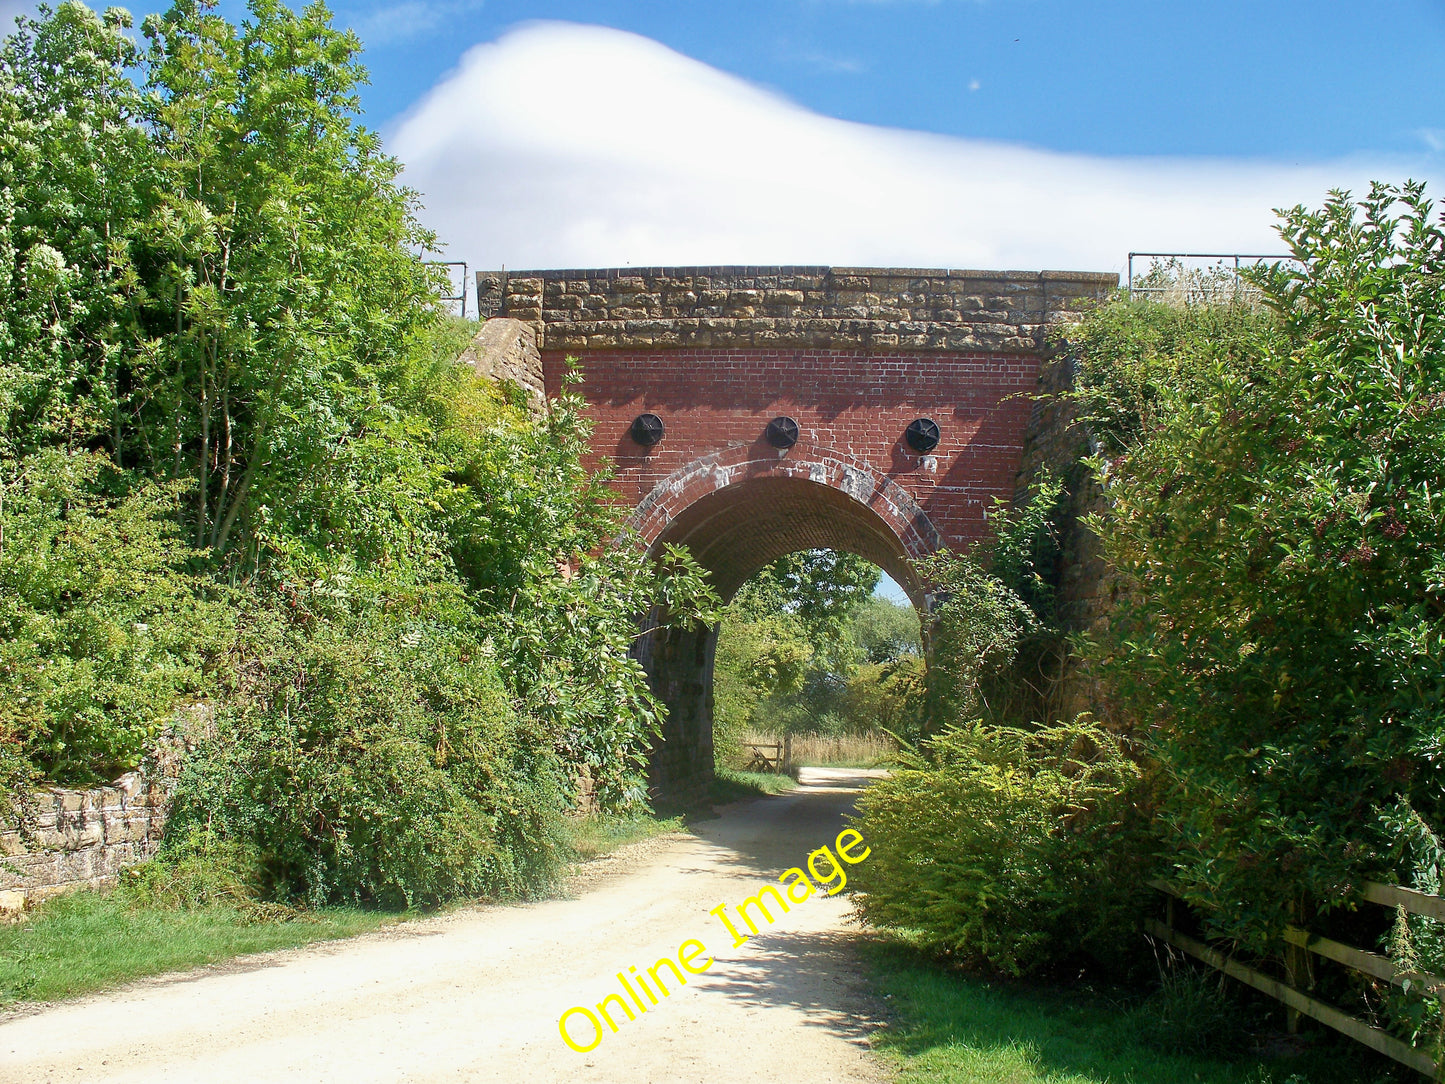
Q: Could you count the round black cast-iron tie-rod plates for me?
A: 3